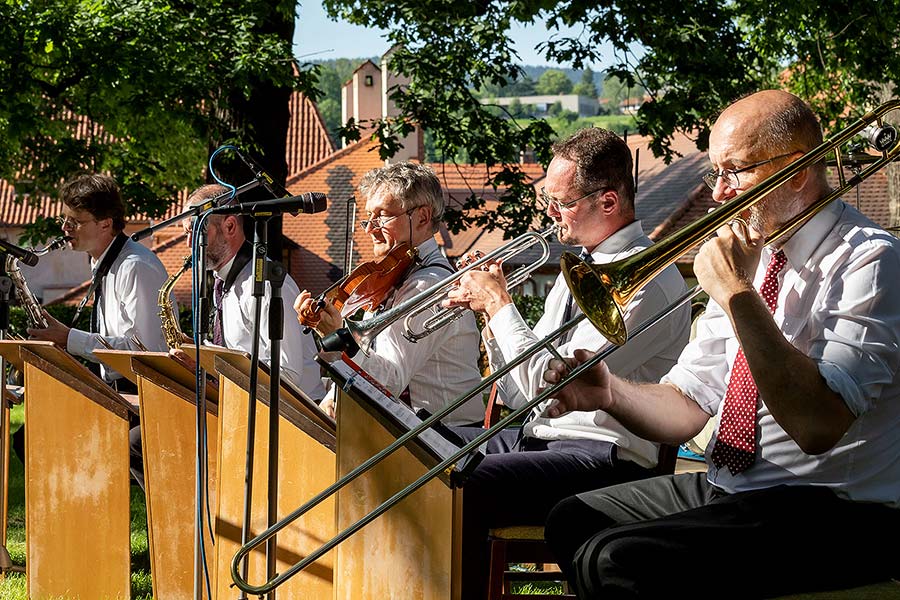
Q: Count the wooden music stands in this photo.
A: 4